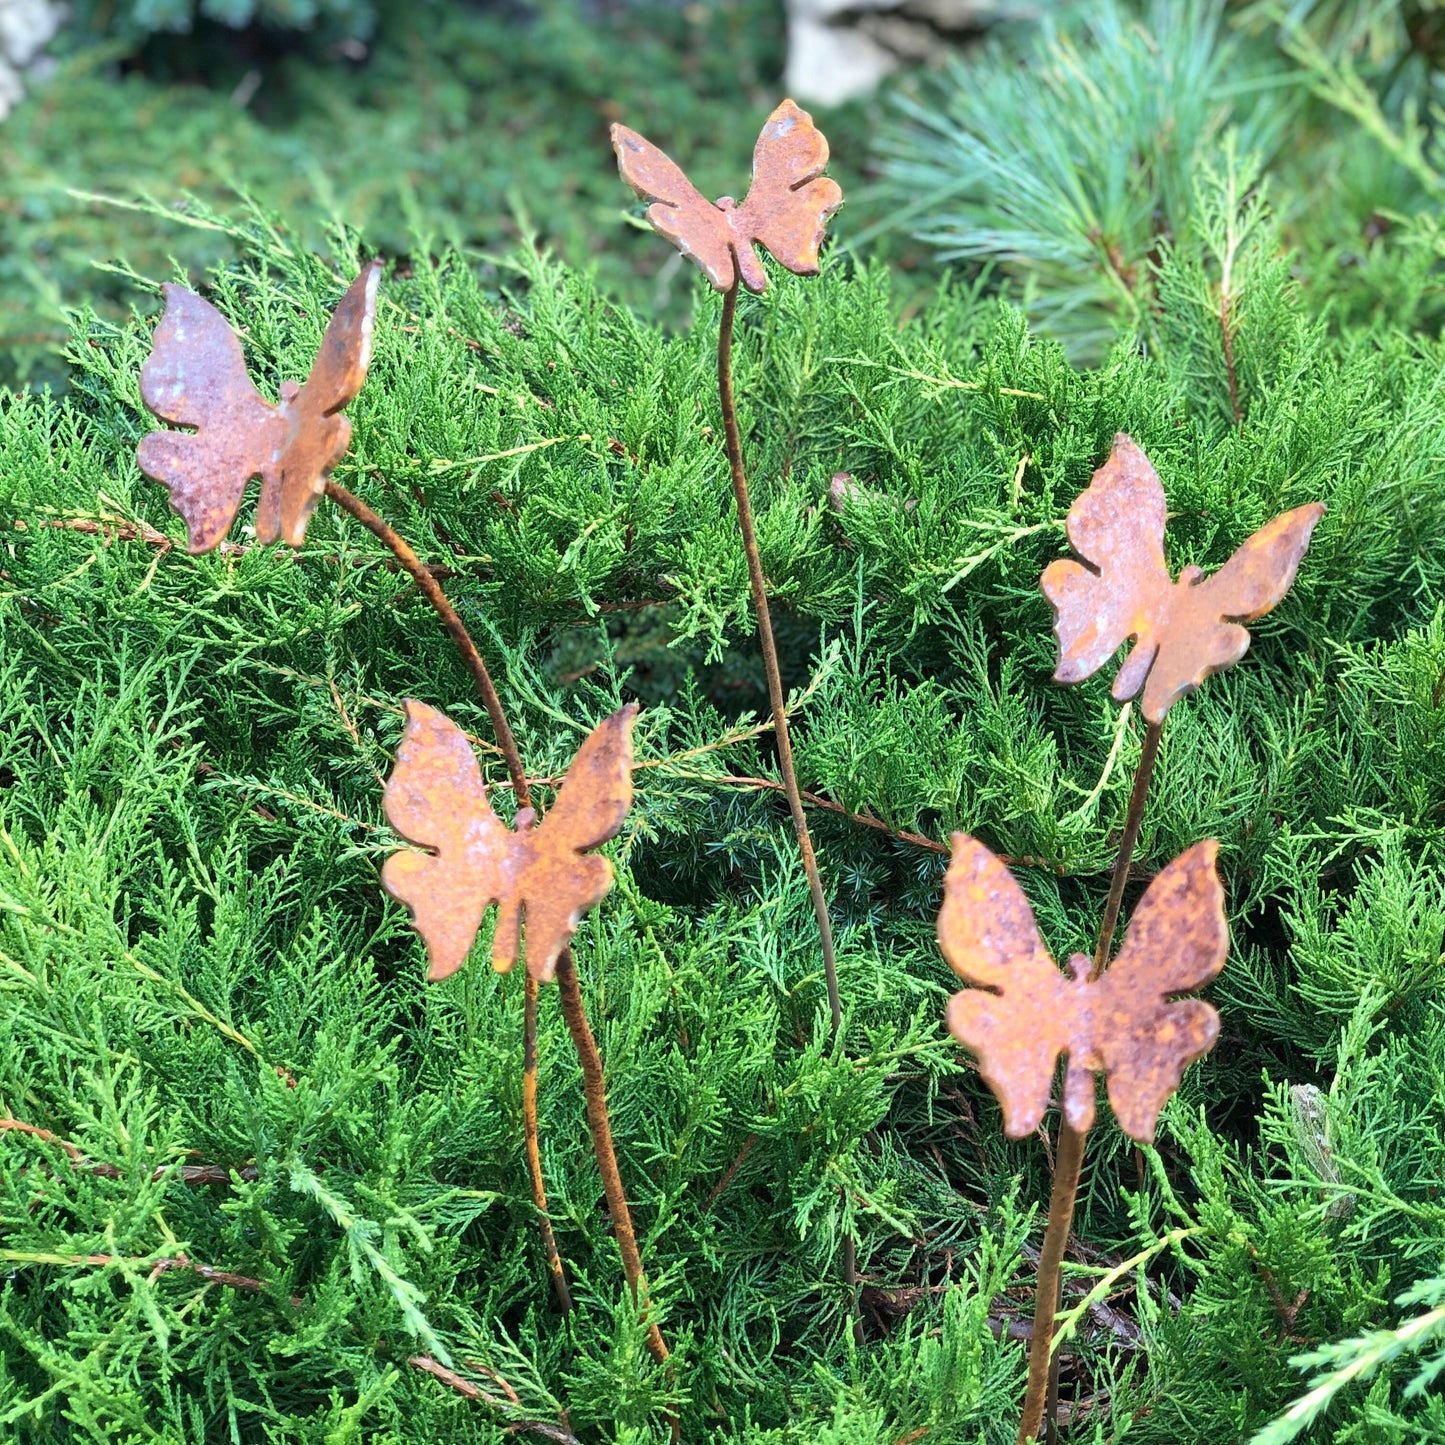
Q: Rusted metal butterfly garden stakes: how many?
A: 5